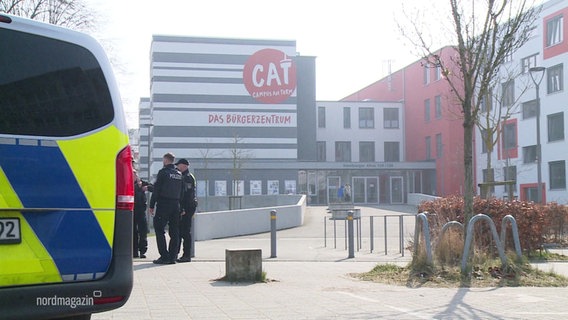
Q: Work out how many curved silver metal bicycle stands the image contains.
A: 4